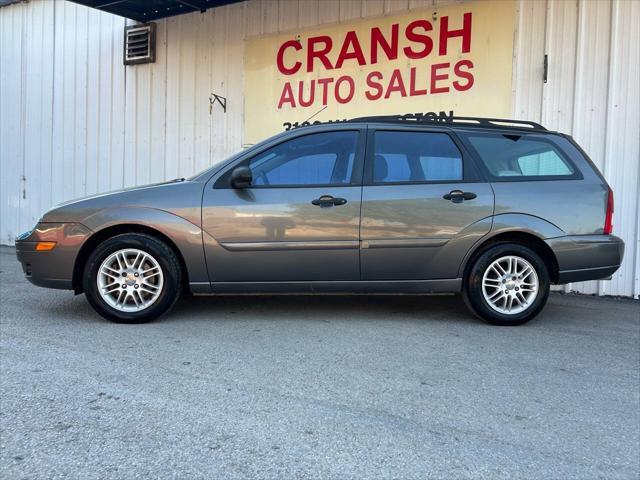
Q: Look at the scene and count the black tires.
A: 2